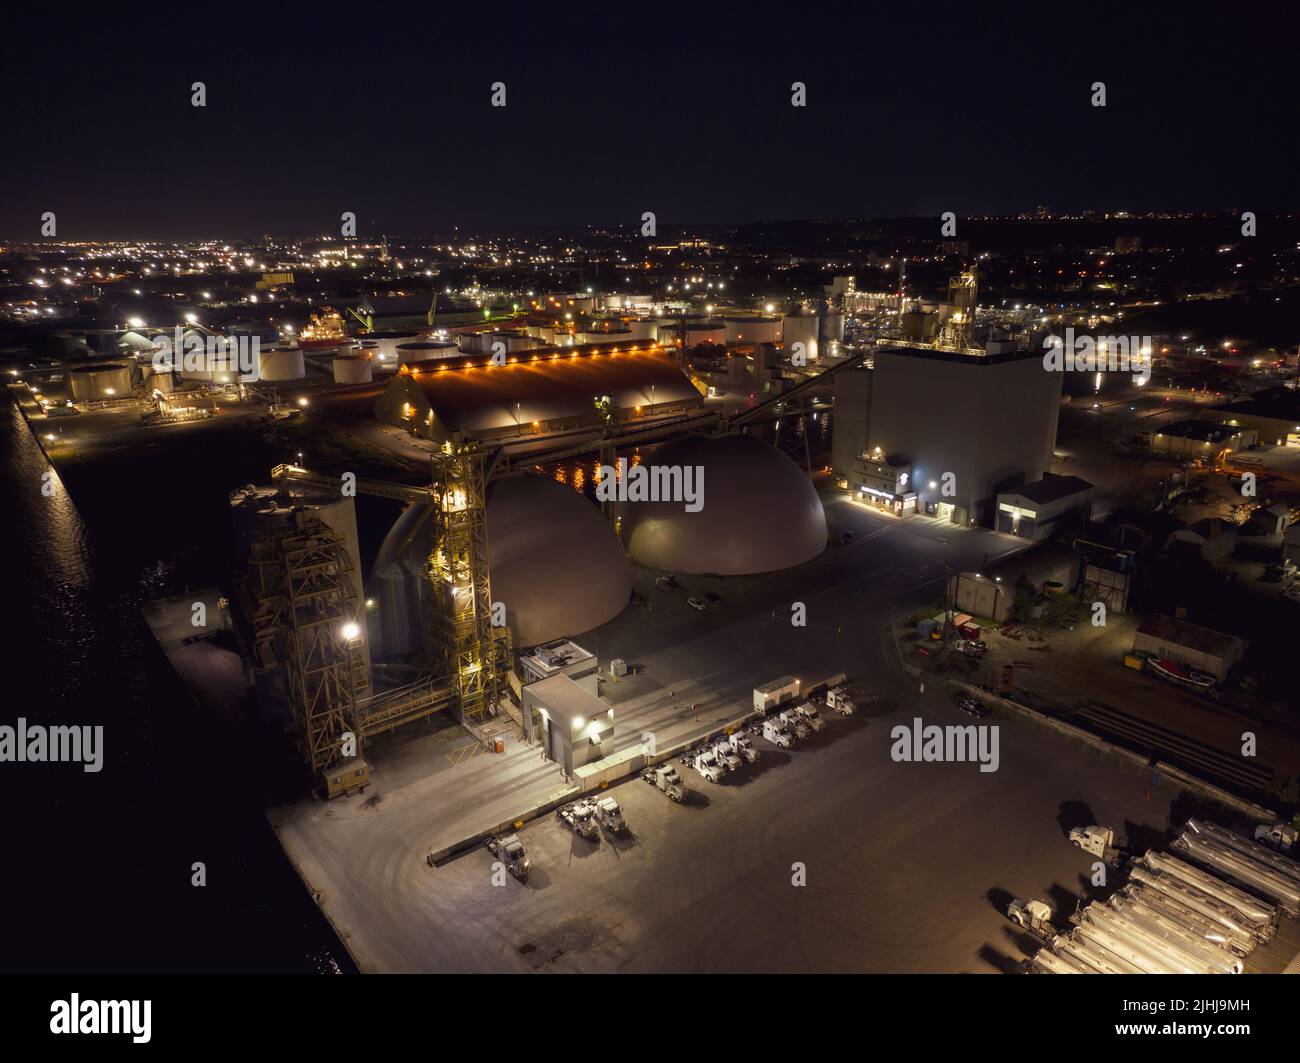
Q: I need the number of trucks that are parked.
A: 14